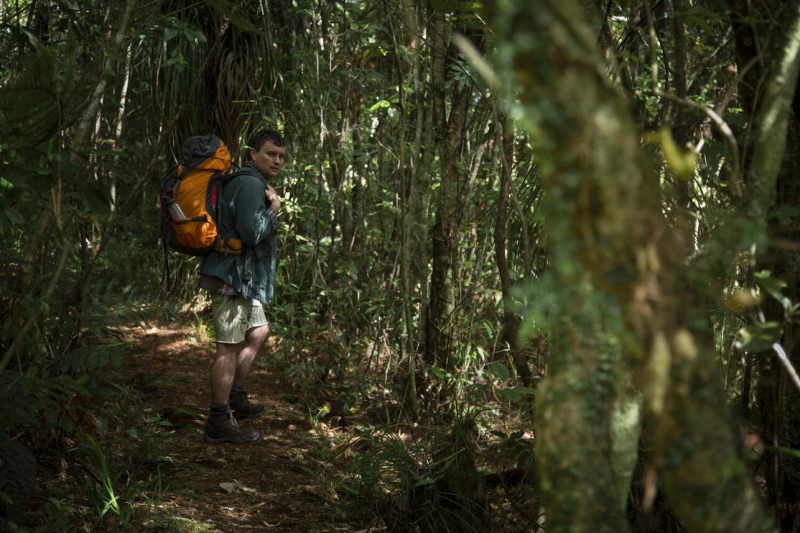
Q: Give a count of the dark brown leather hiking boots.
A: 2